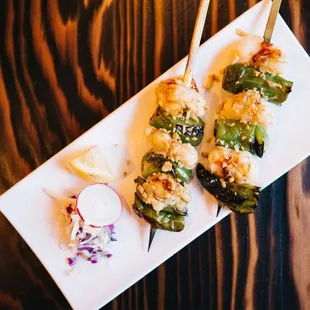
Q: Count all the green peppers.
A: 6